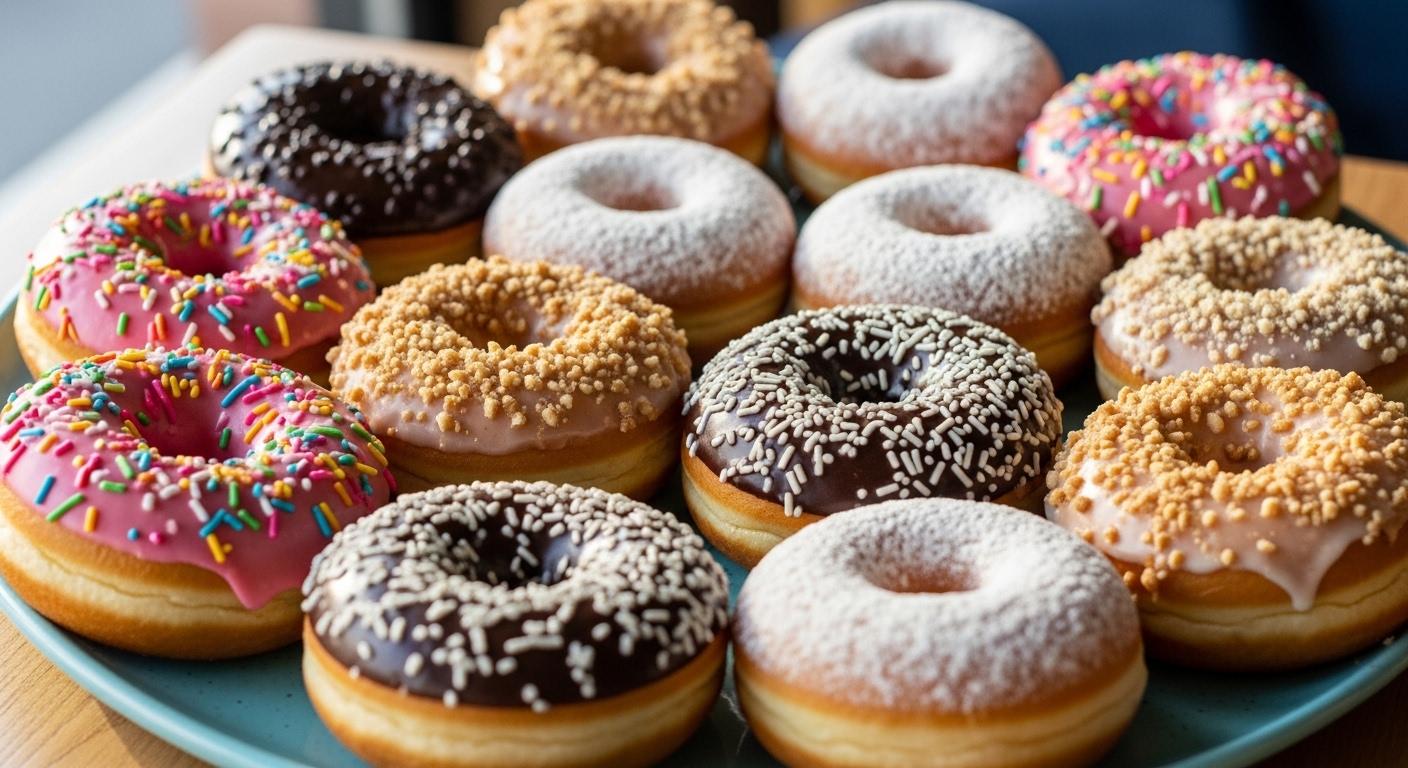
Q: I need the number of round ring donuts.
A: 14